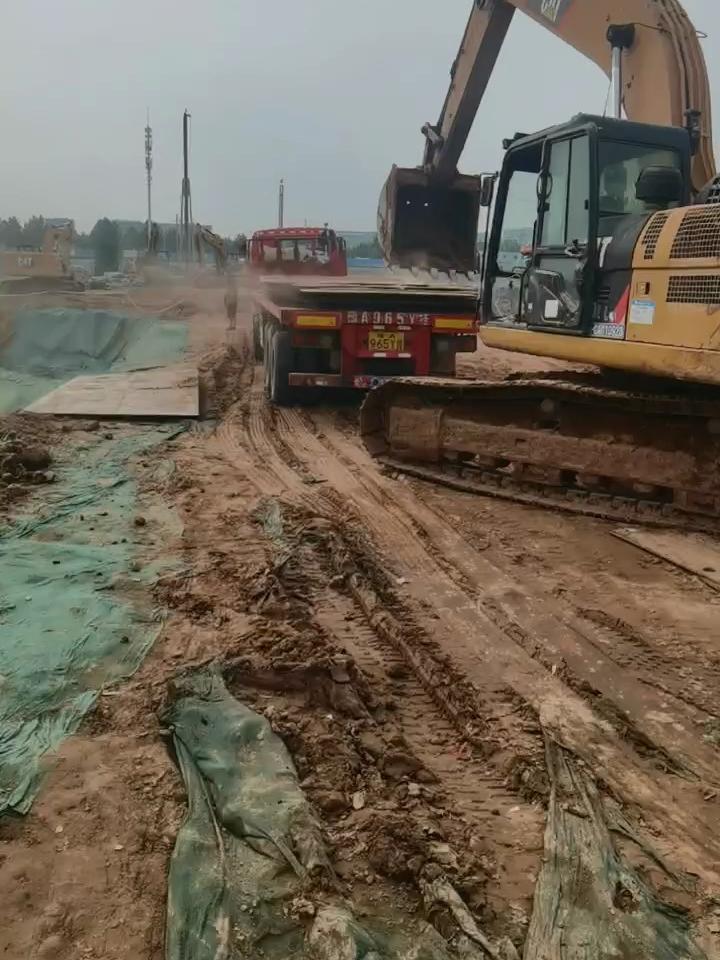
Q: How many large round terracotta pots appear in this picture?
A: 0